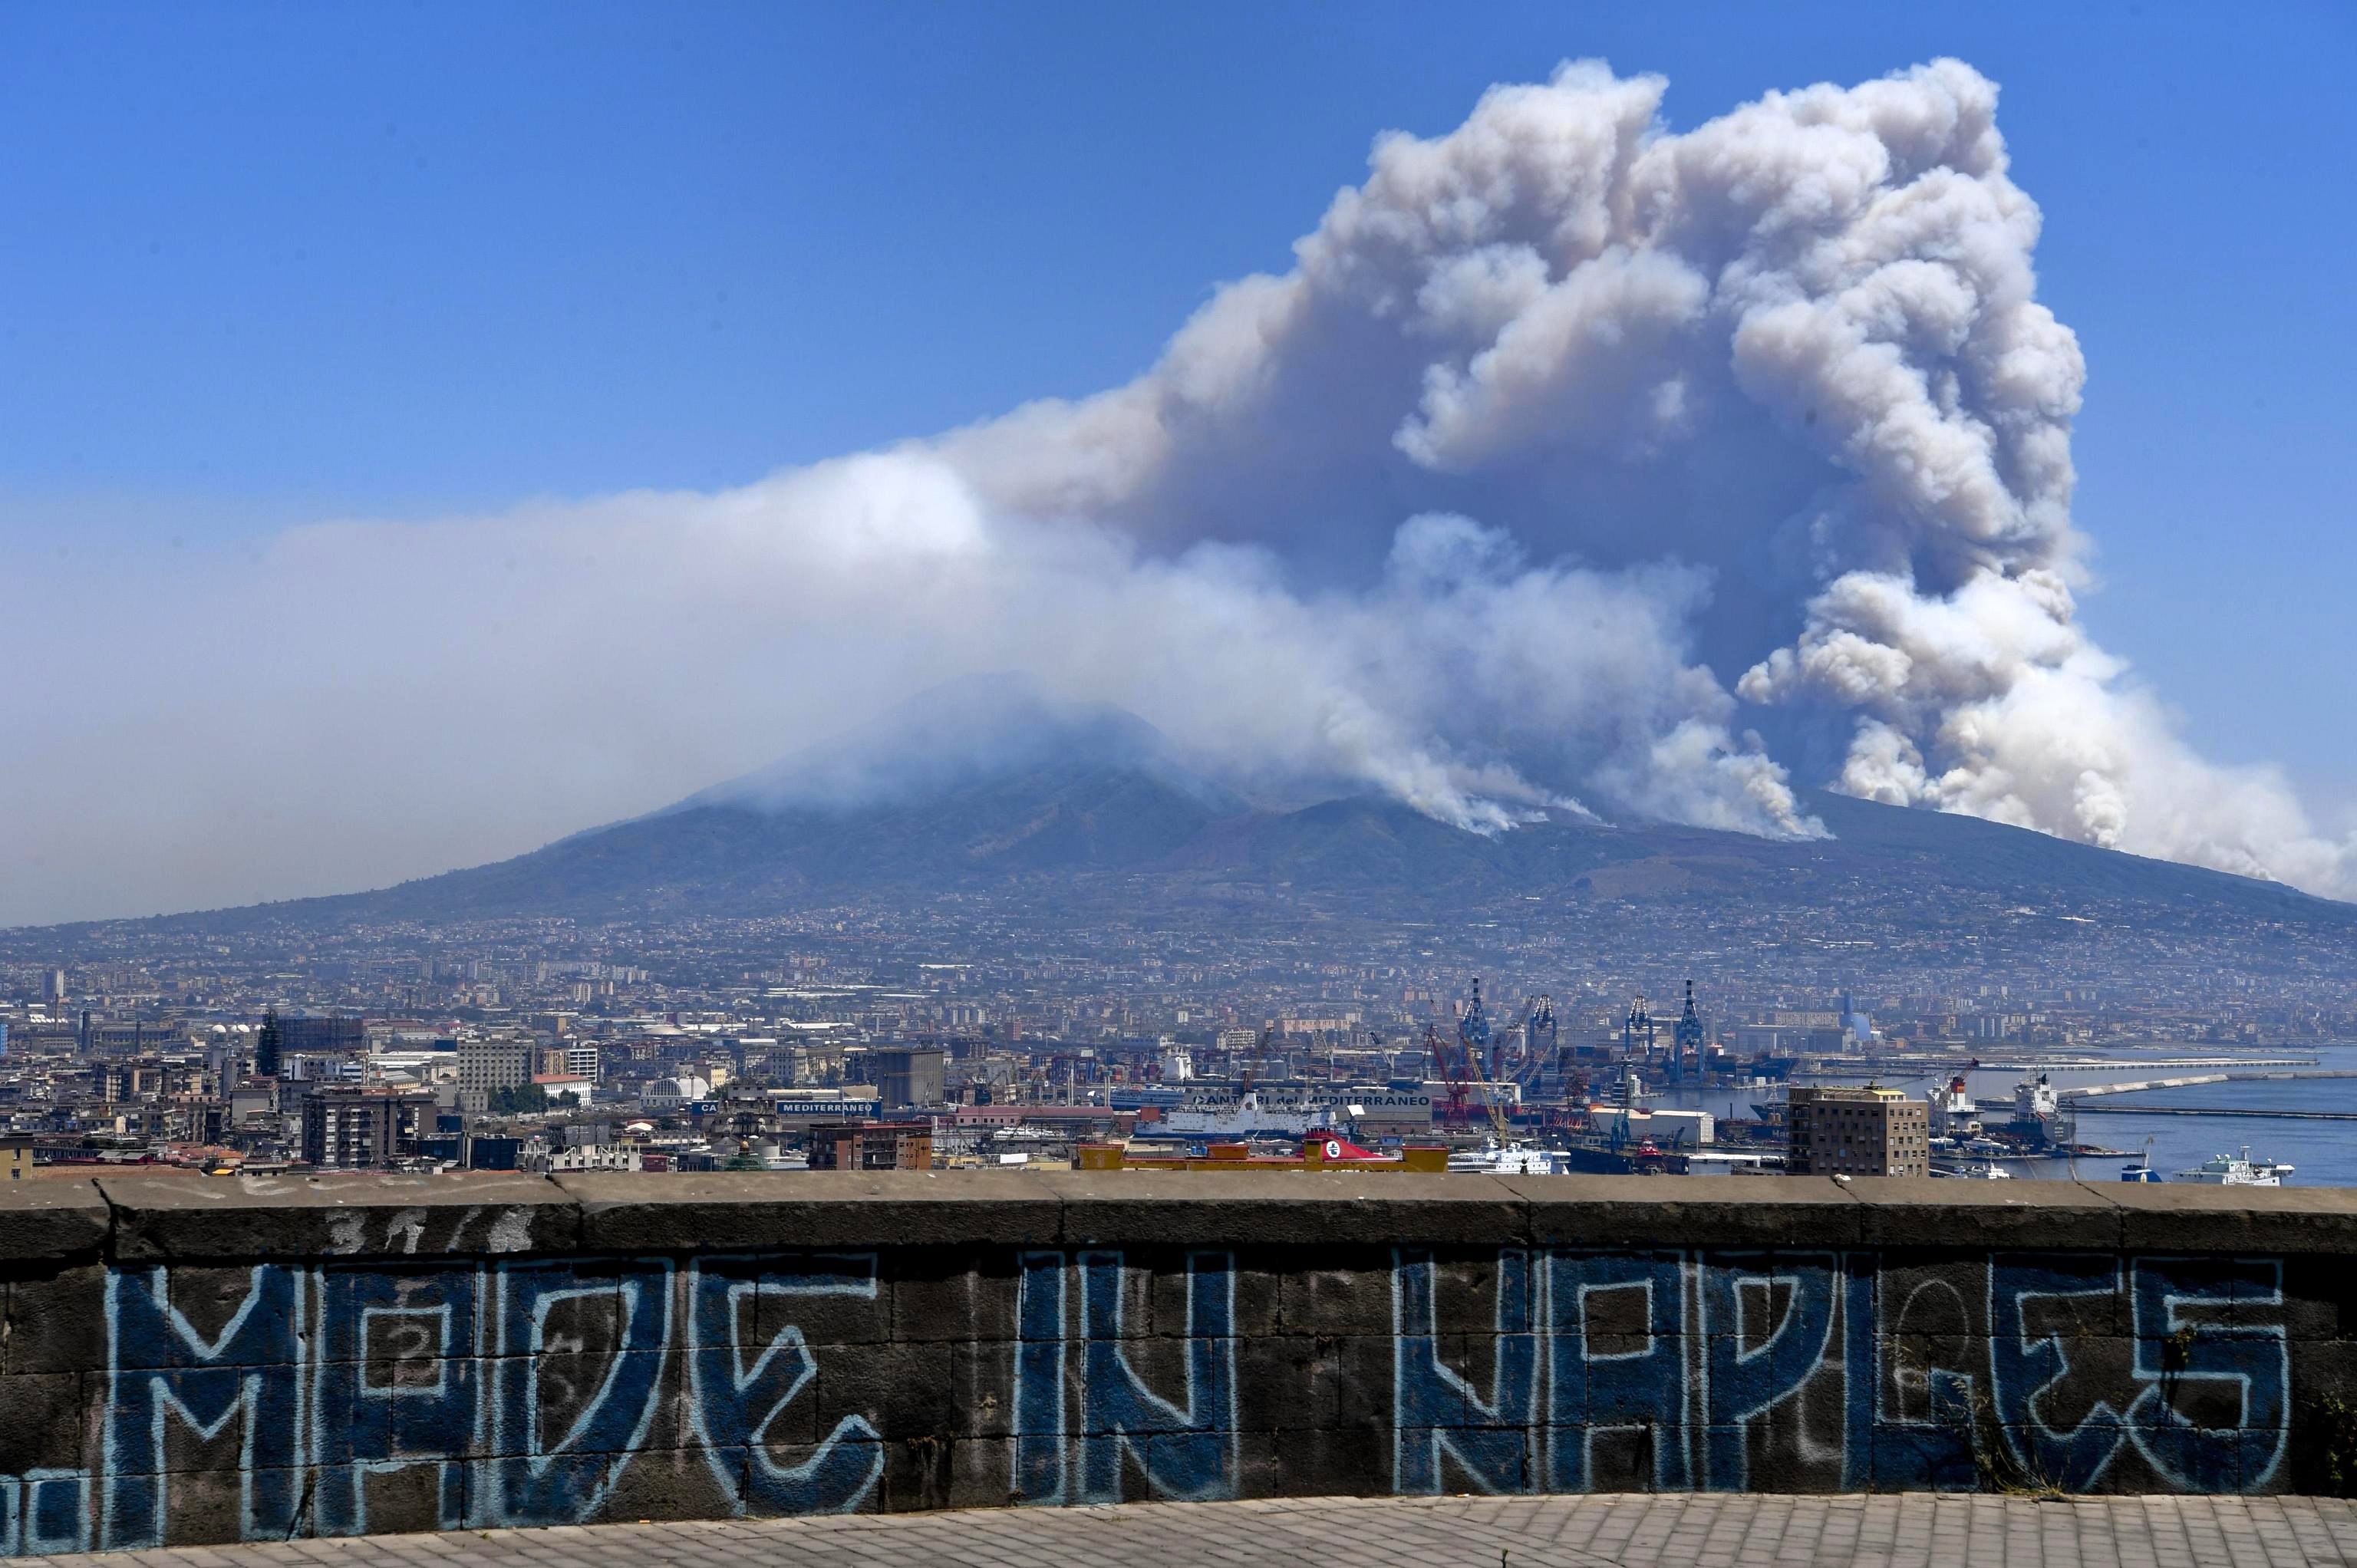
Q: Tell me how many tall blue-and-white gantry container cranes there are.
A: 4